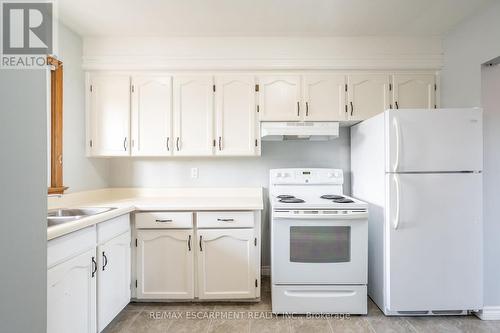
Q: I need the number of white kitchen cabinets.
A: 12